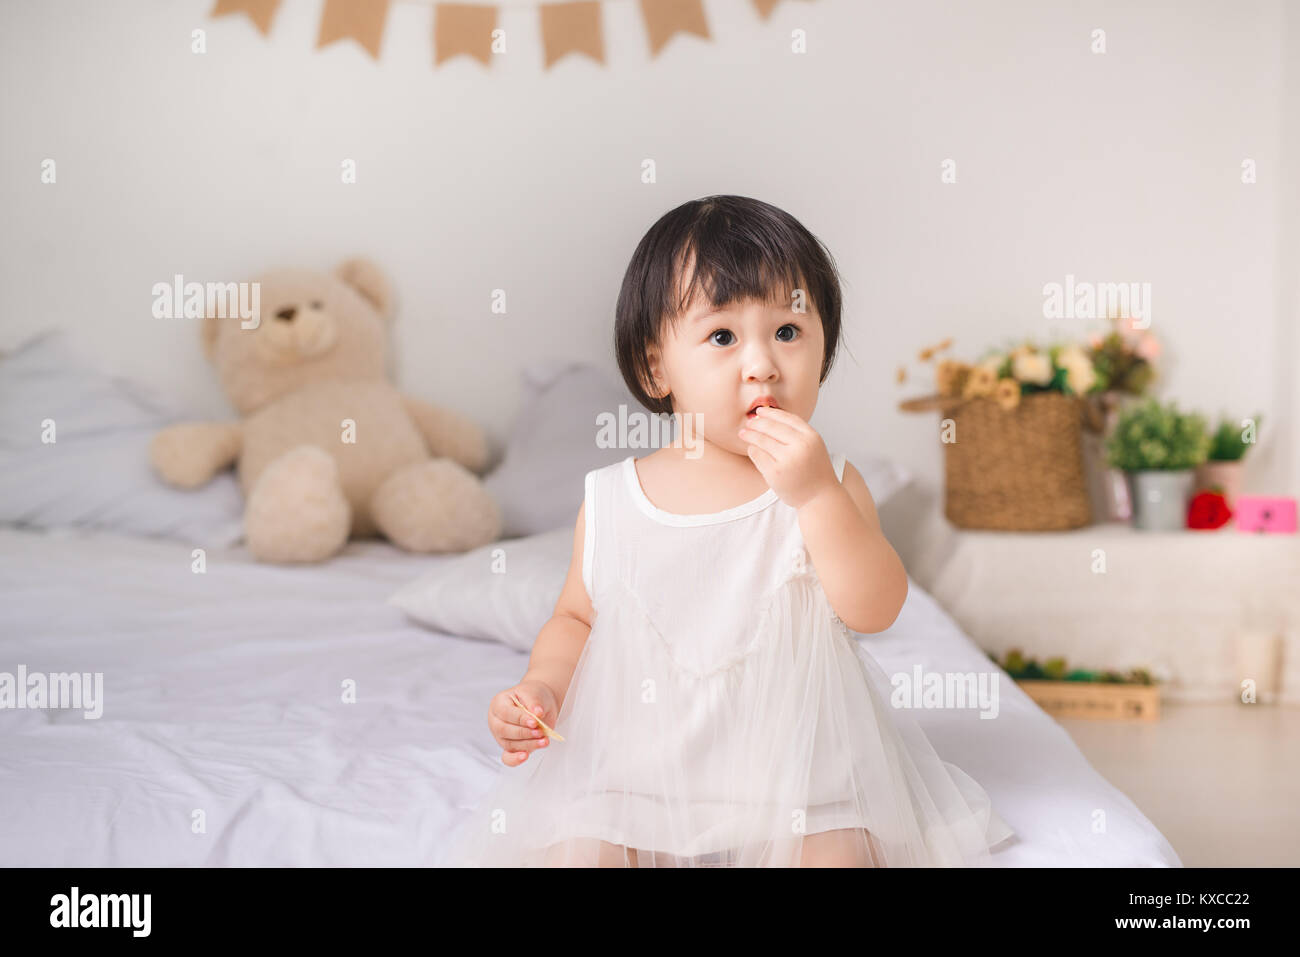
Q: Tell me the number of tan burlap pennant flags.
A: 6